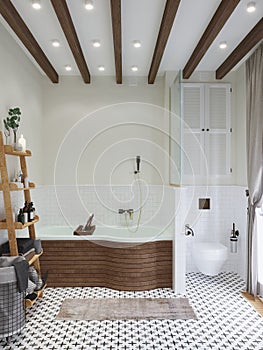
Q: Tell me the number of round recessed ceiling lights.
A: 10